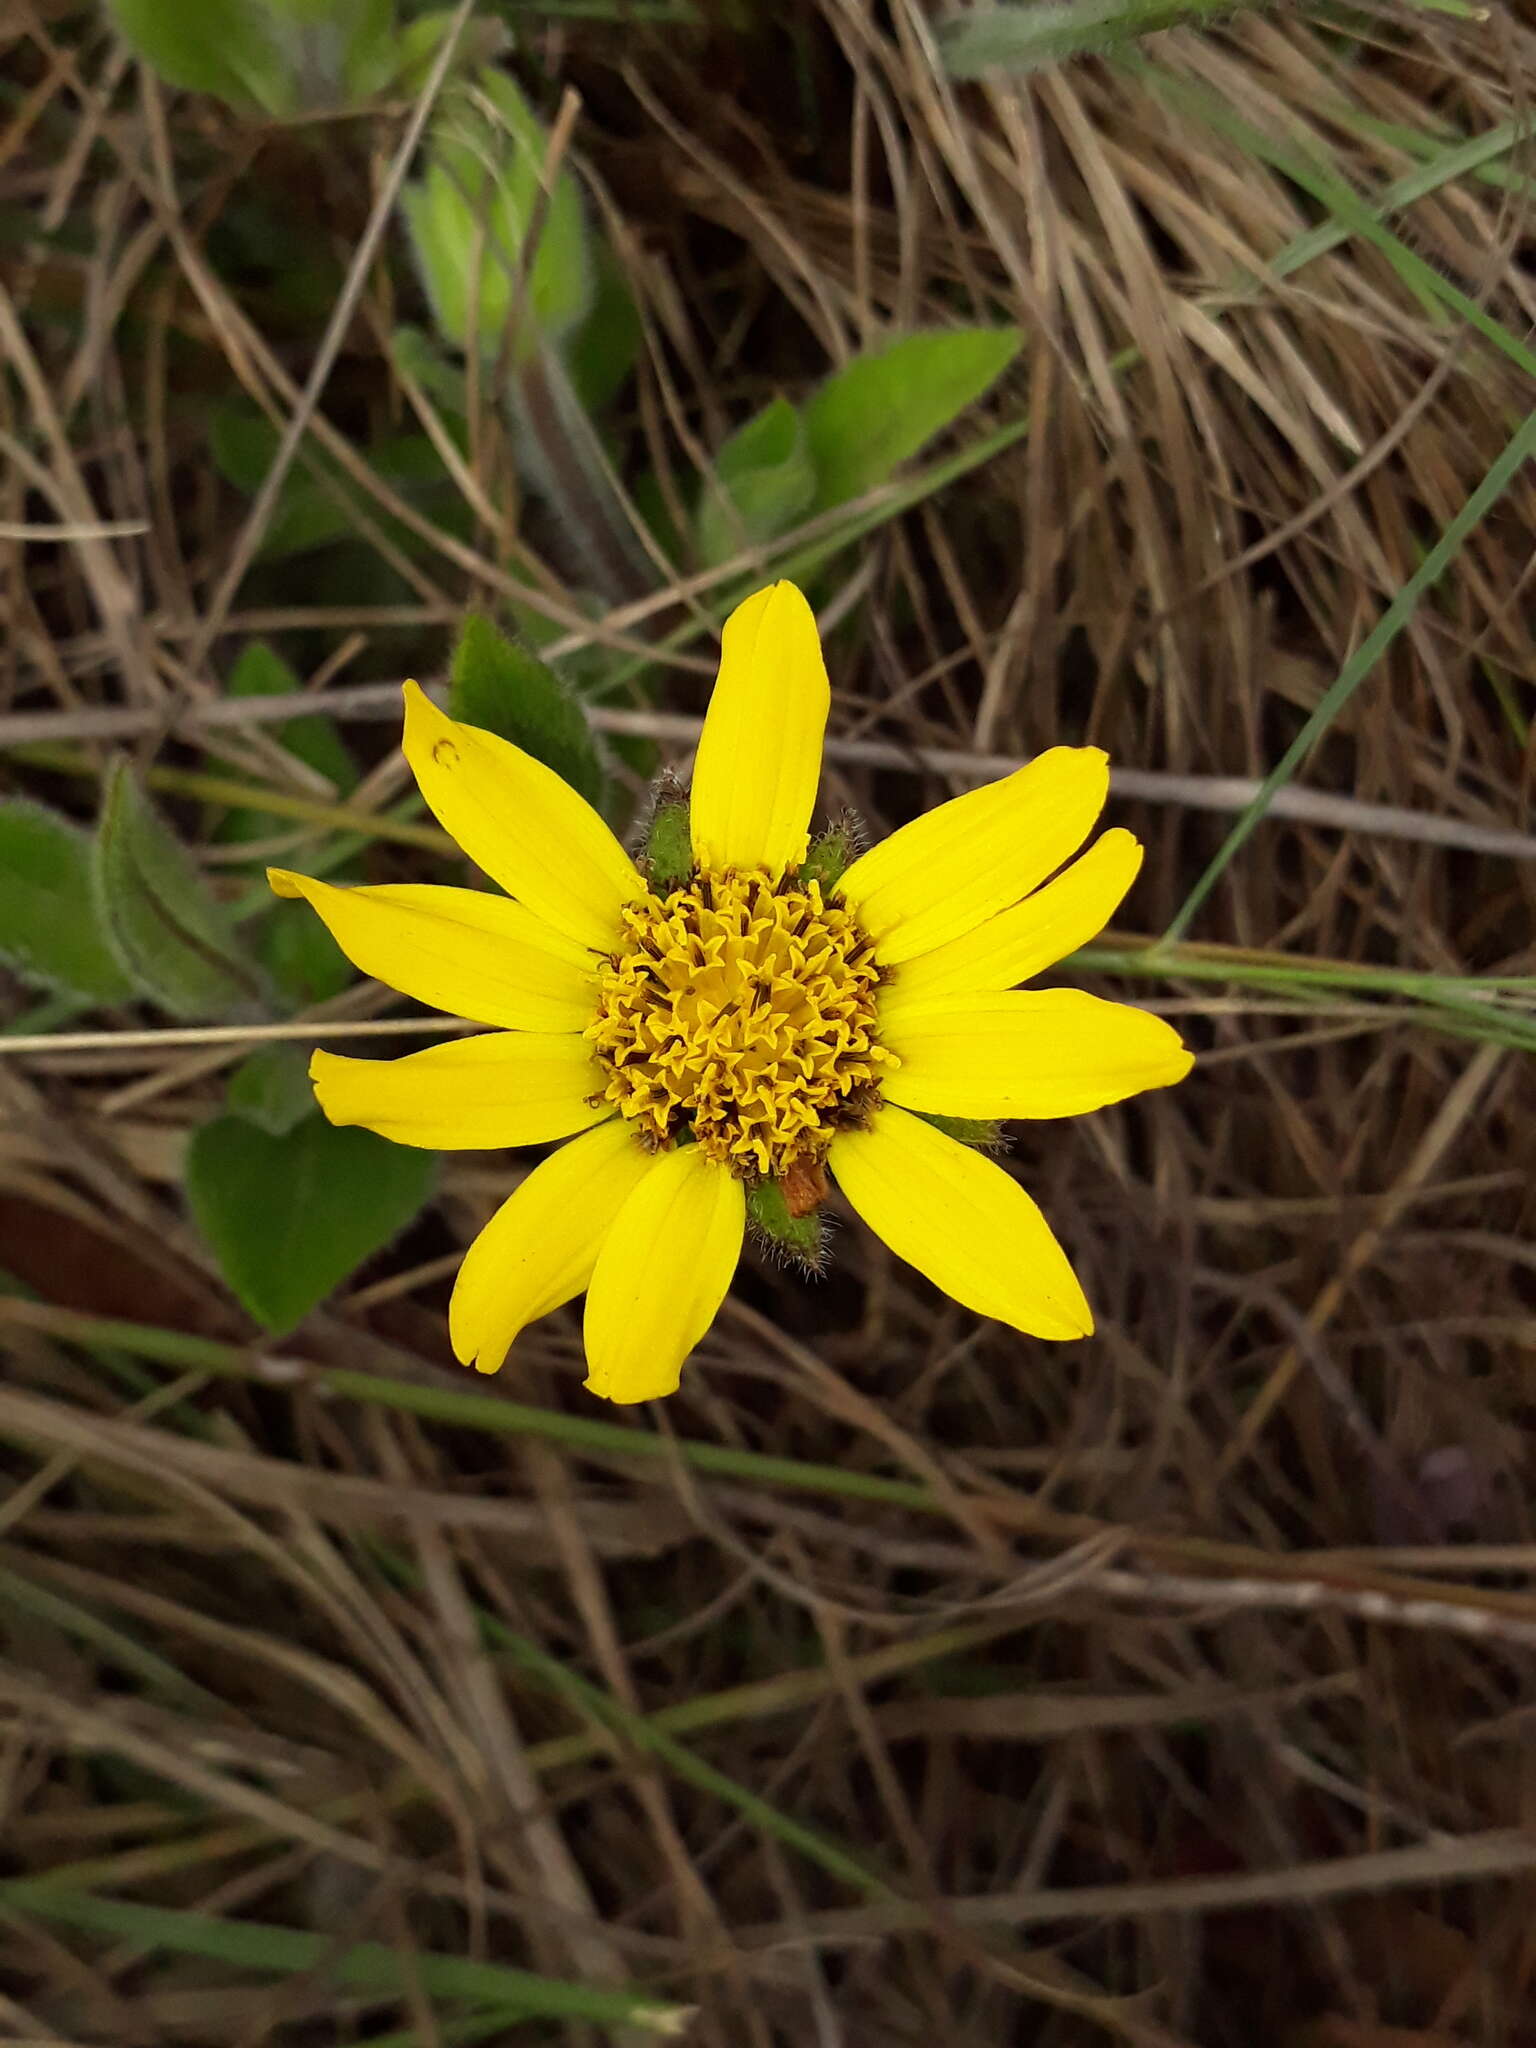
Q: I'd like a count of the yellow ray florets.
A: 10